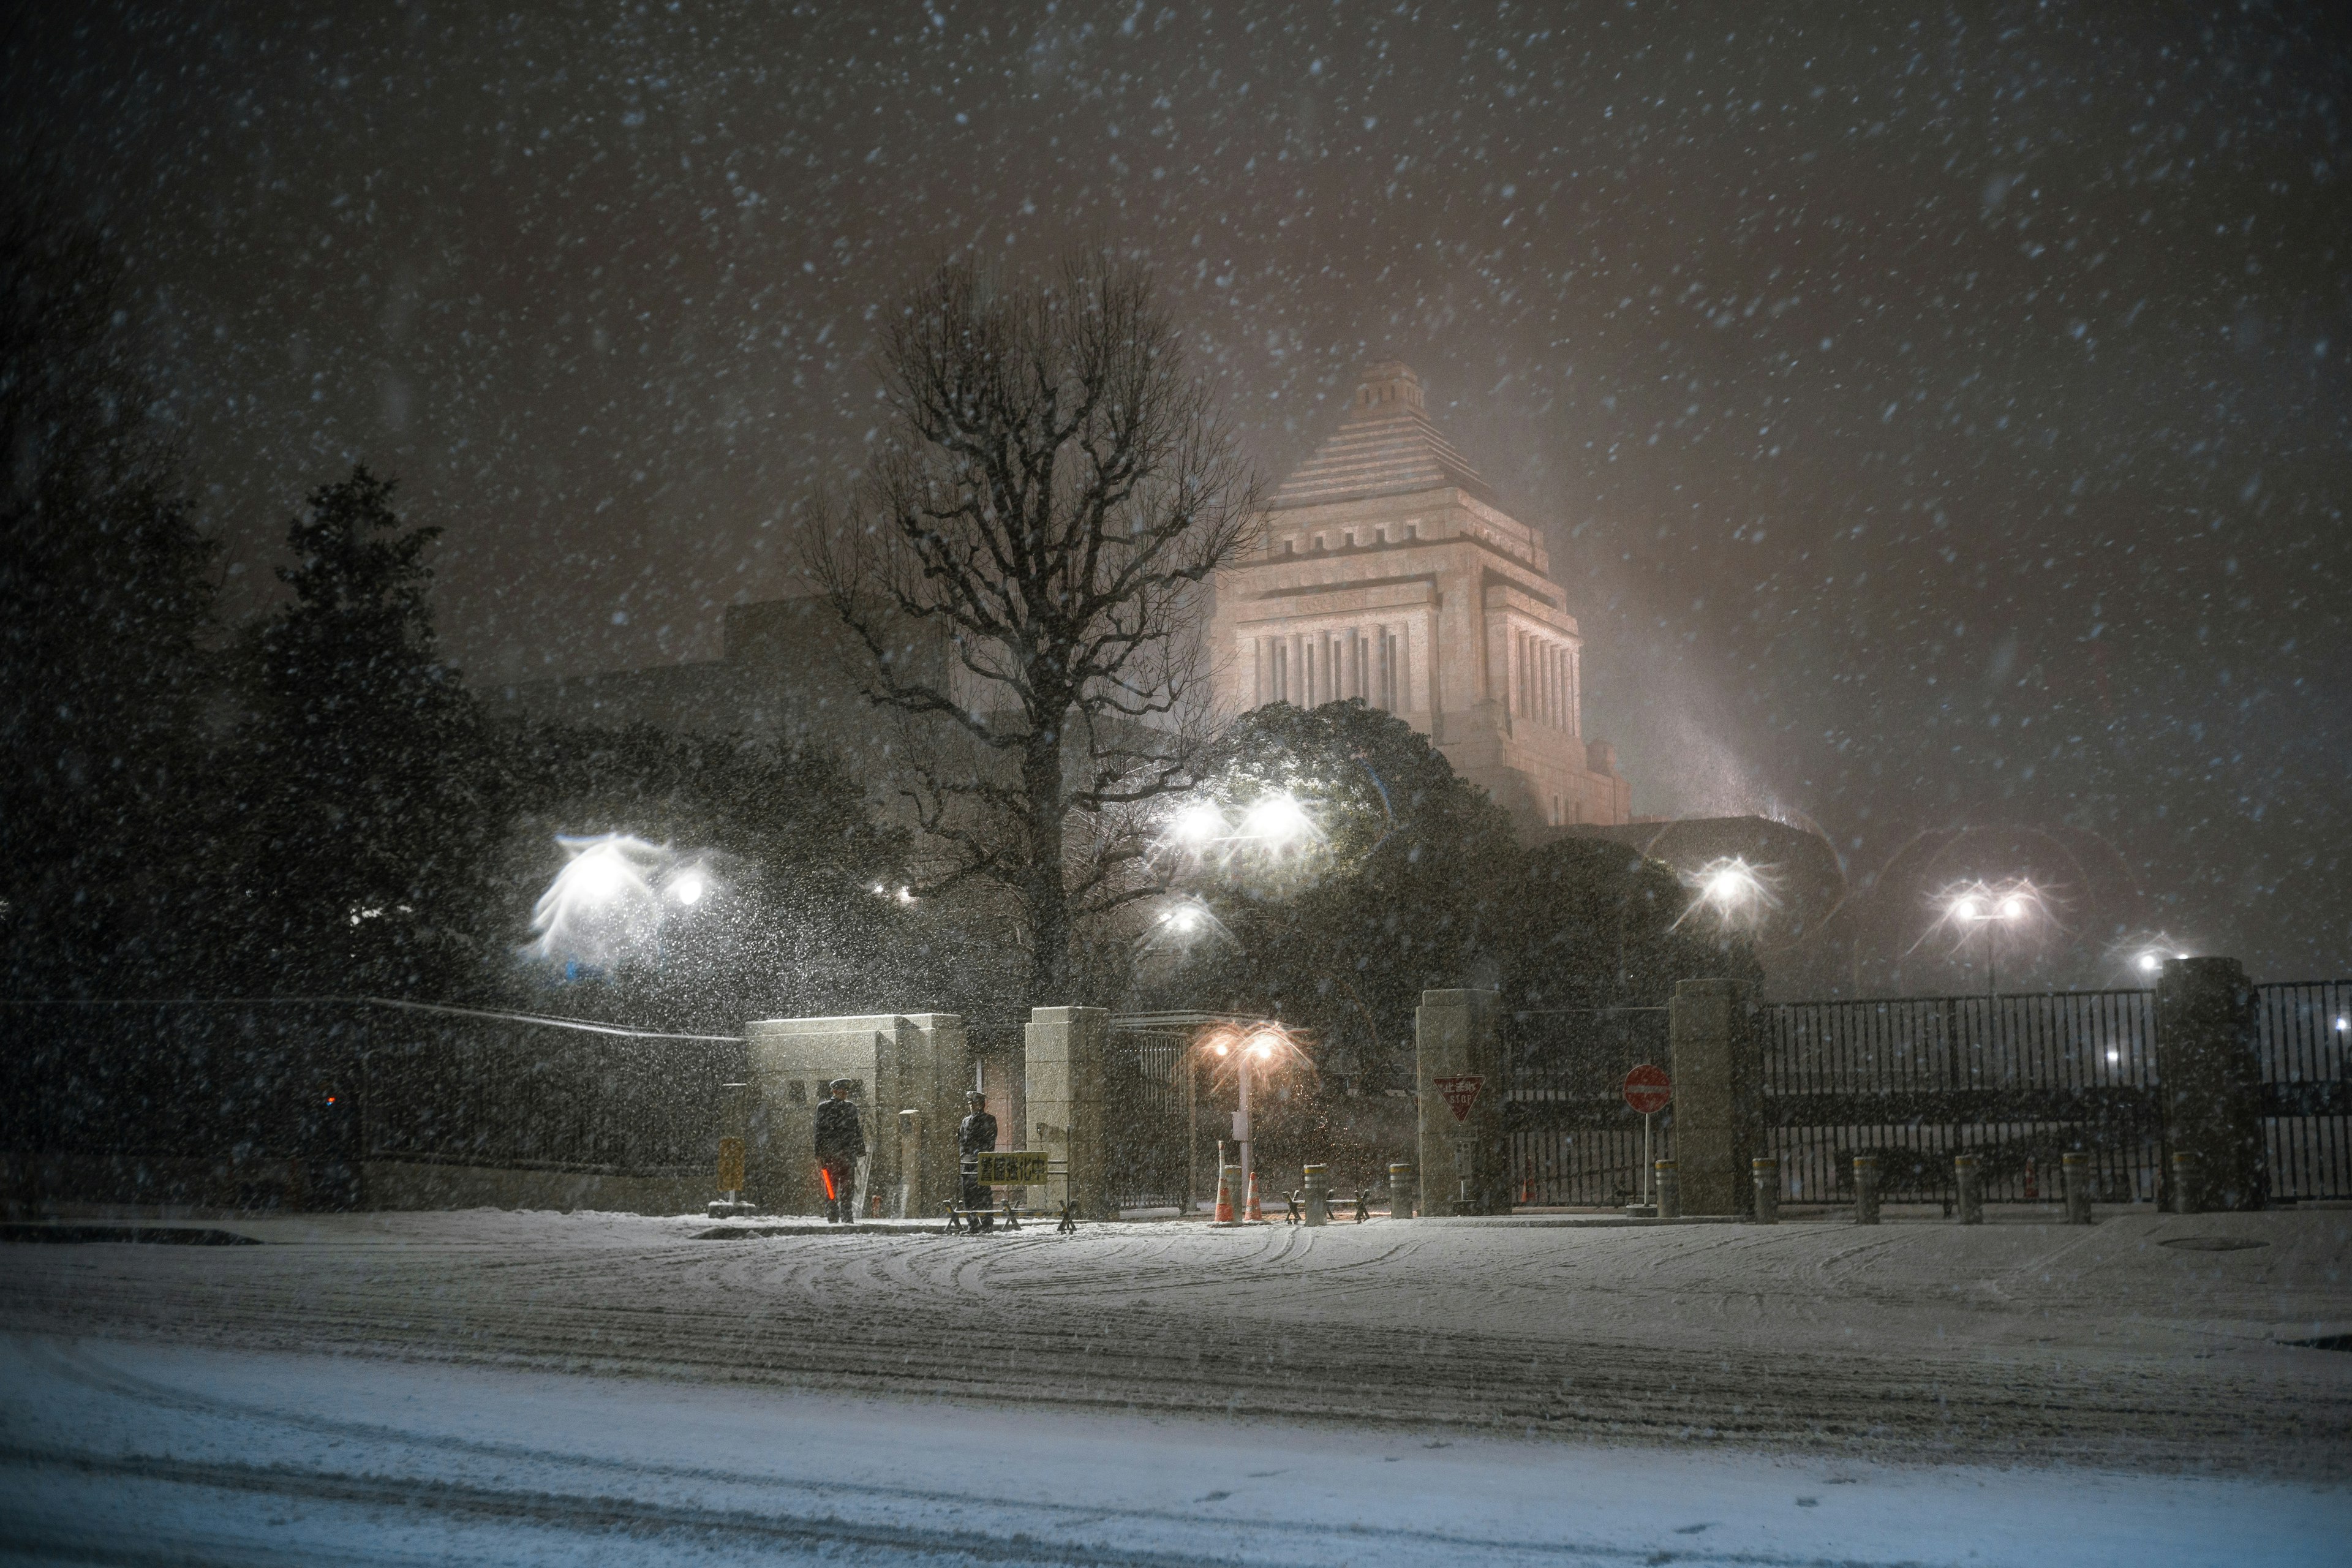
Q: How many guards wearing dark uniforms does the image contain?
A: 2